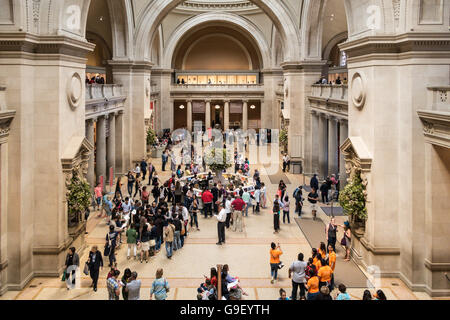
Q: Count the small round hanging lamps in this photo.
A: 3